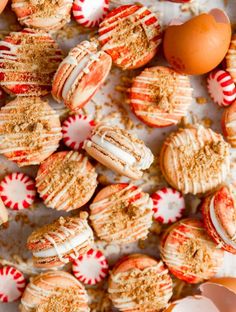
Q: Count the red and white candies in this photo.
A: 7